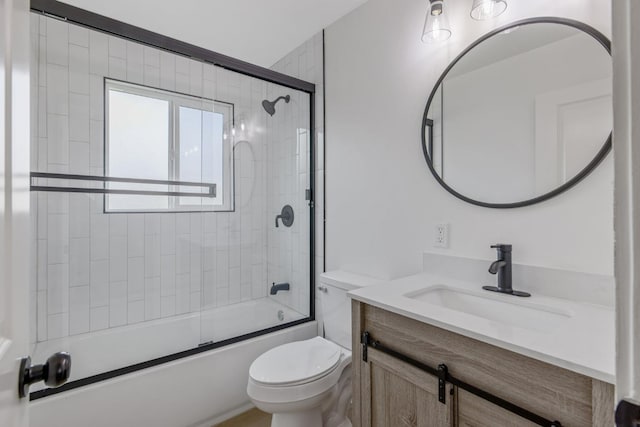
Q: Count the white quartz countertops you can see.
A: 1